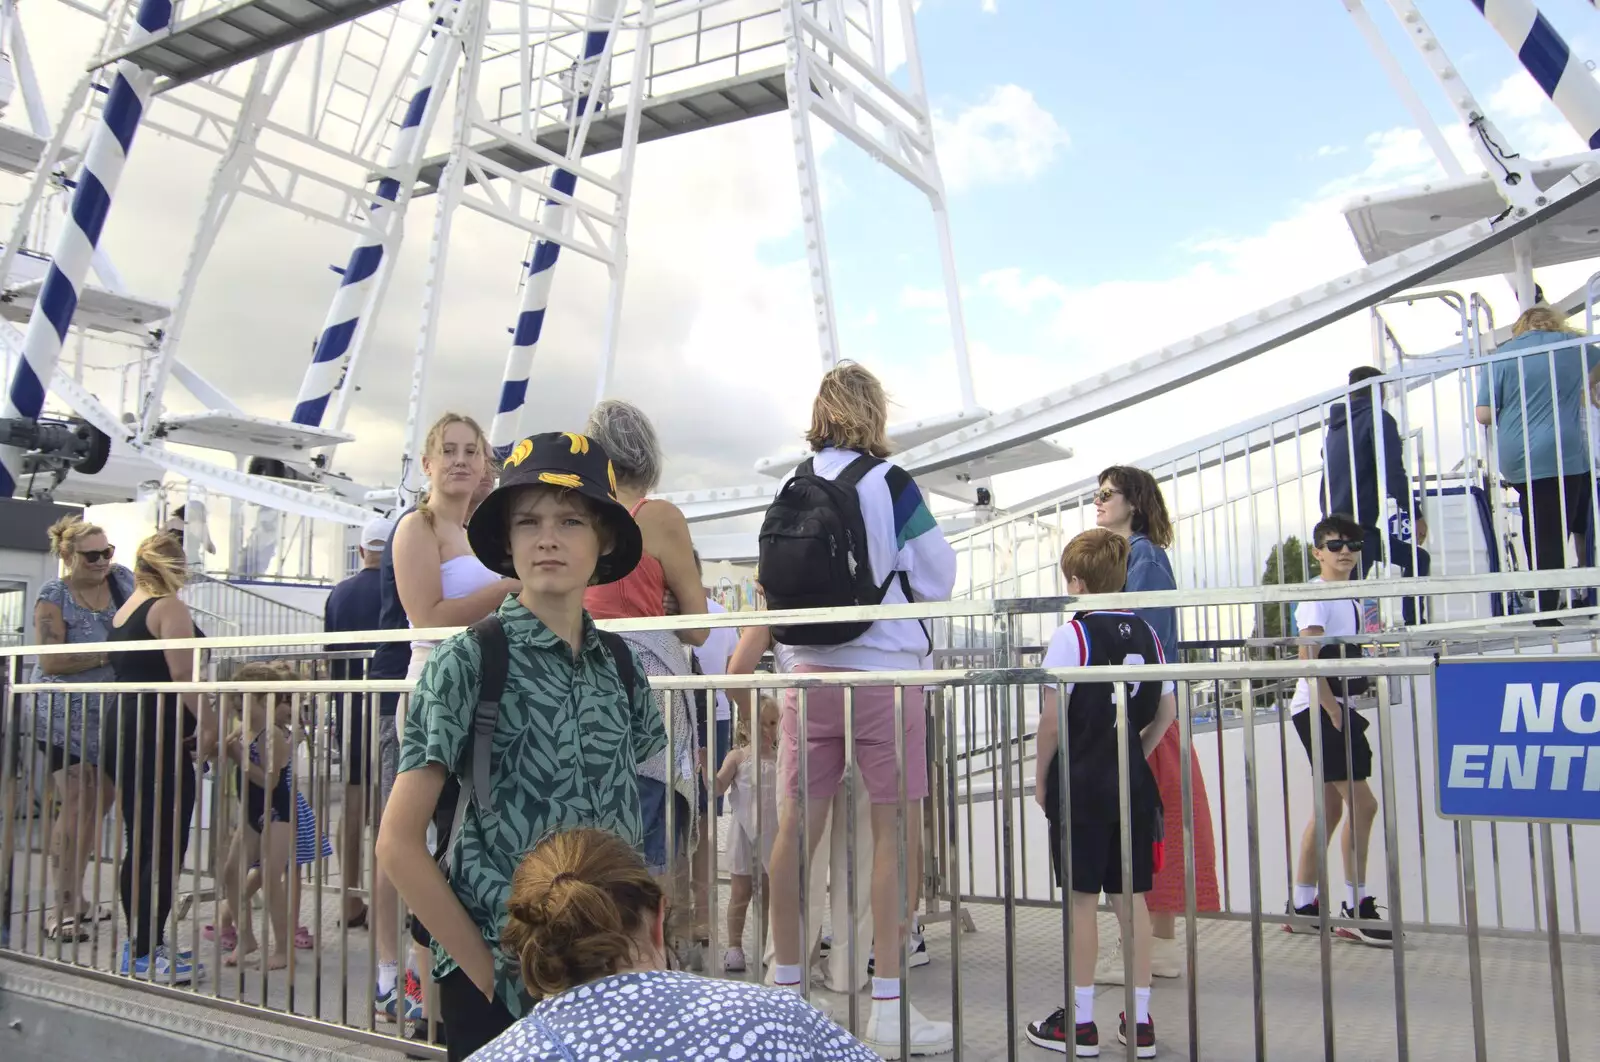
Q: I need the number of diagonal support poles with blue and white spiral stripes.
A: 4